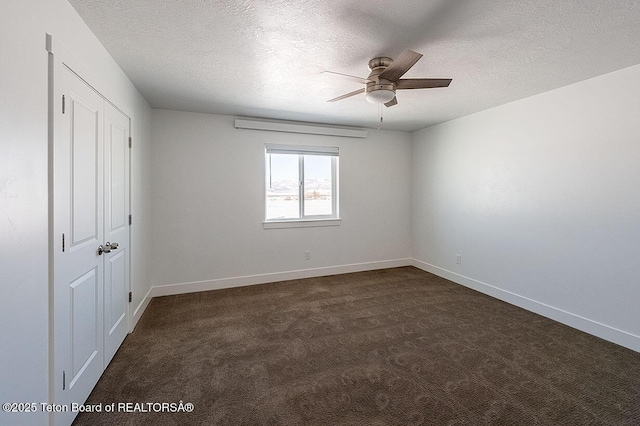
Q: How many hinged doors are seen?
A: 2